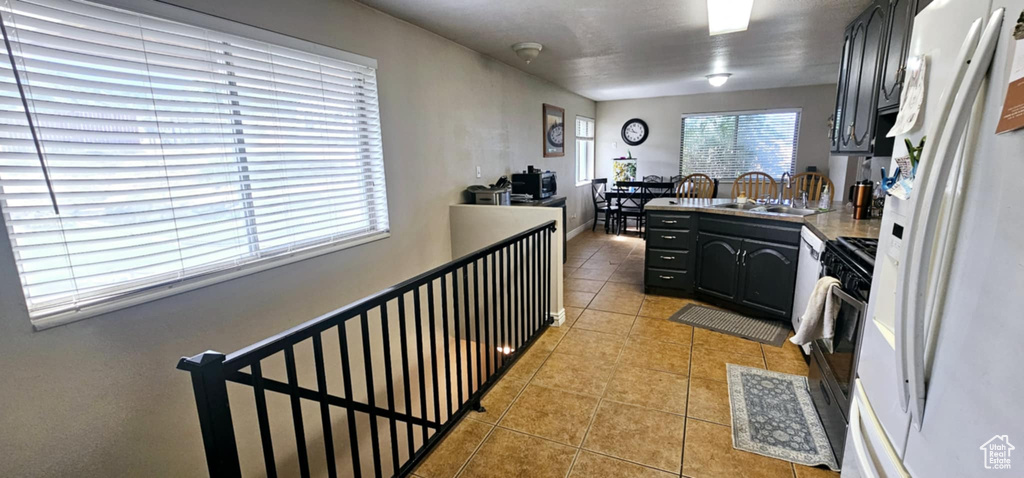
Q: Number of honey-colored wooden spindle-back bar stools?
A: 3